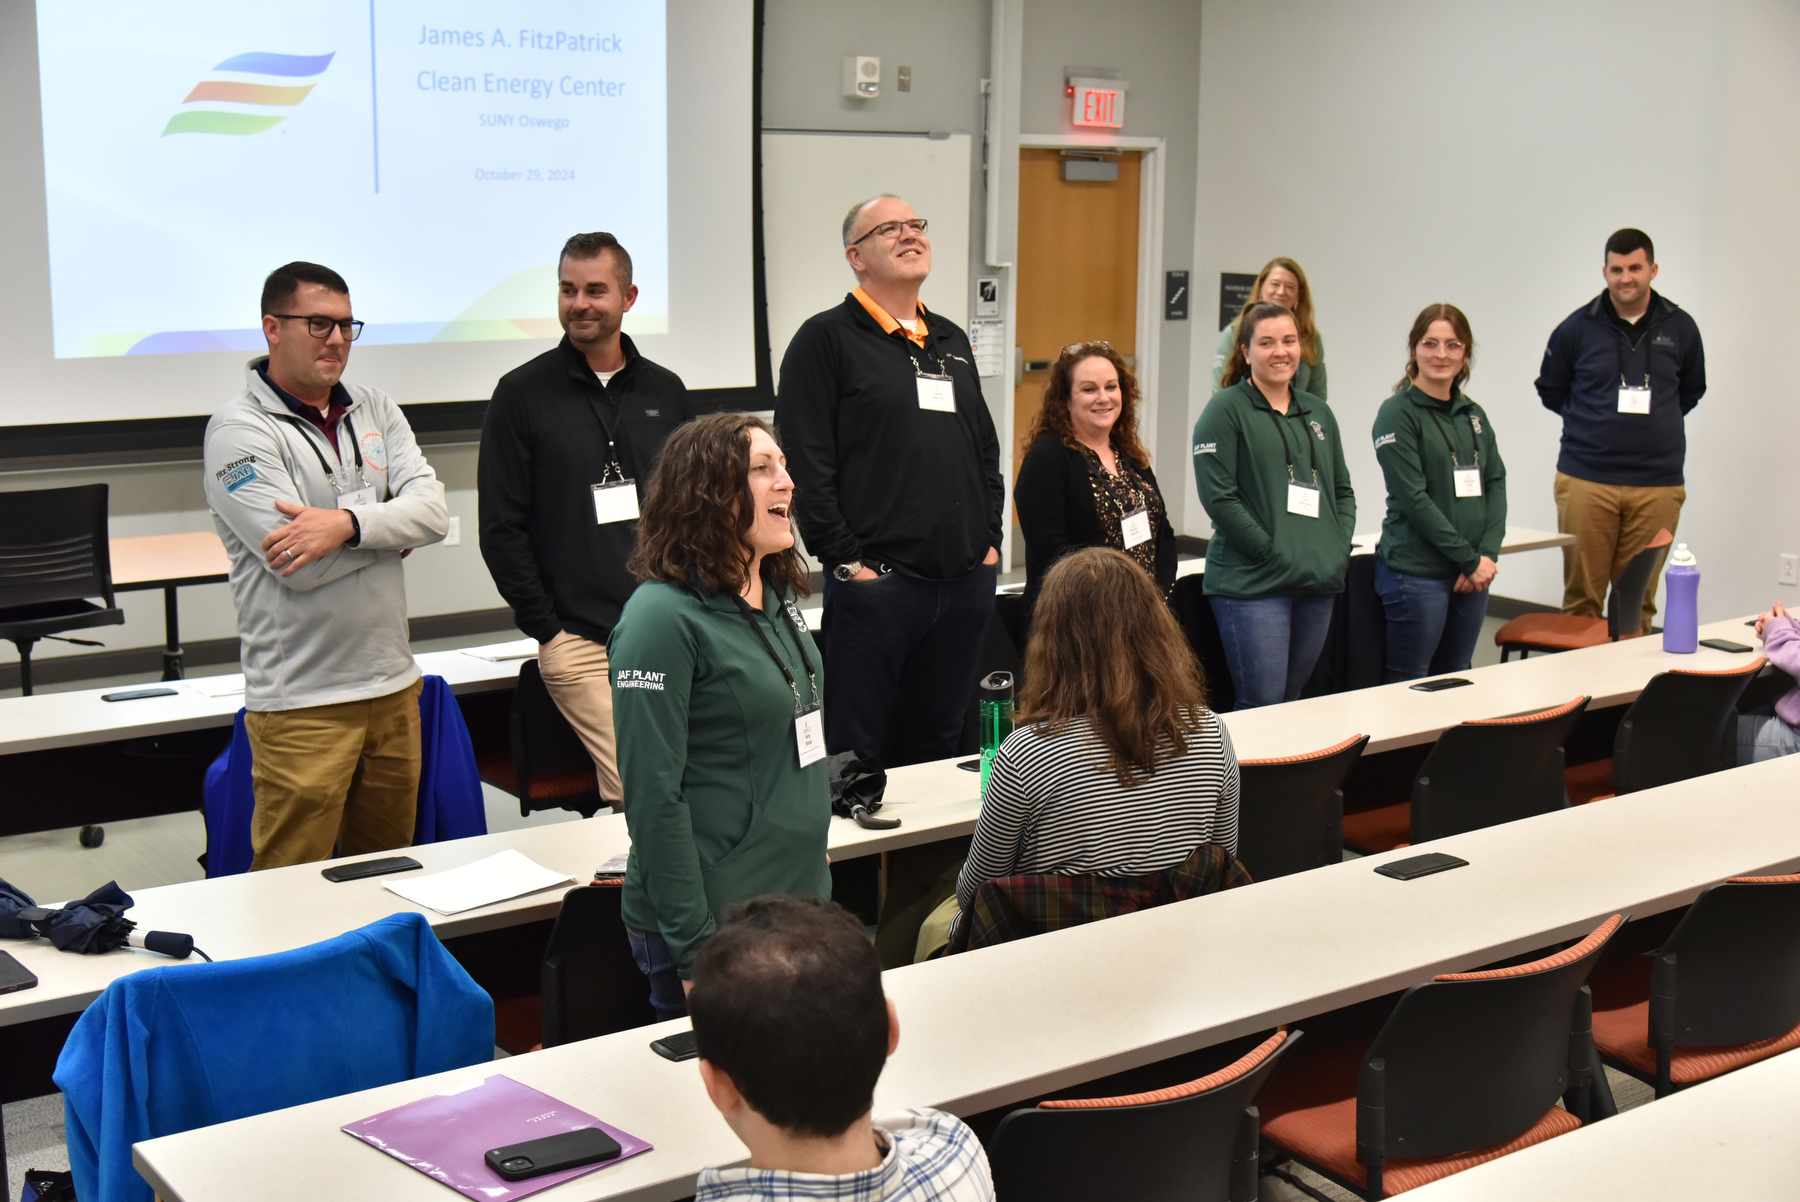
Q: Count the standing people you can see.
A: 9